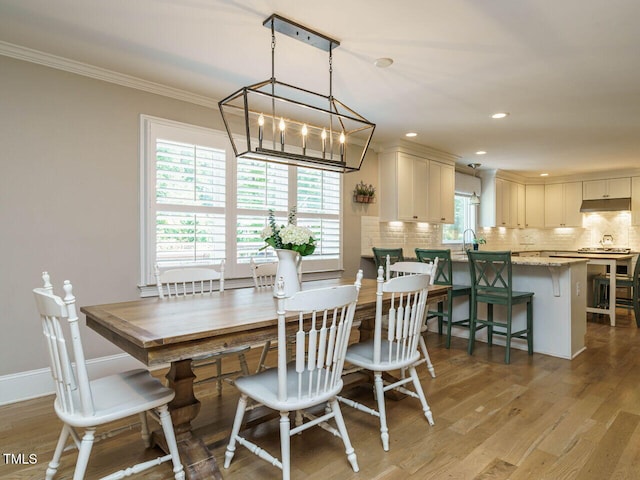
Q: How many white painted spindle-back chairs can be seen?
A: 6